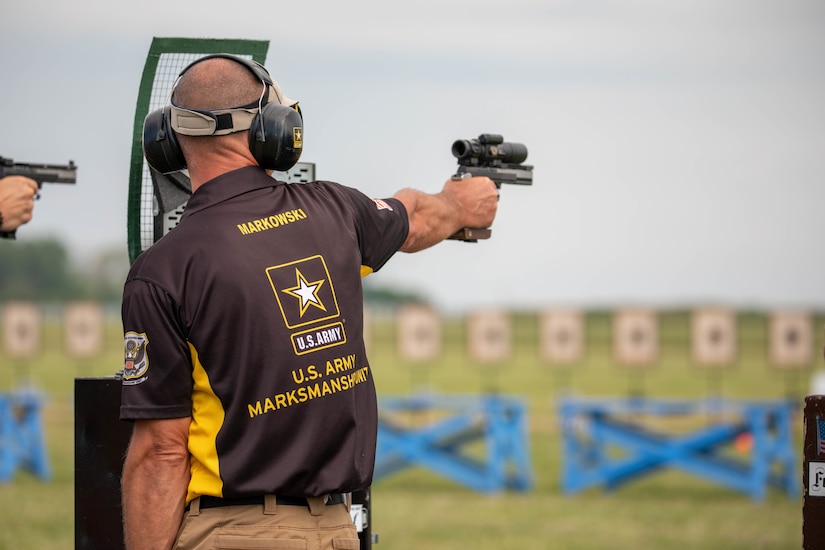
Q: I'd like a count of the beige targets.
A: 8